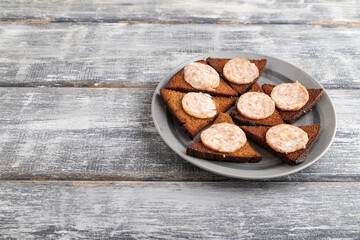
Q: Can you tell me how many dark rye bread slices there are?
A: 7